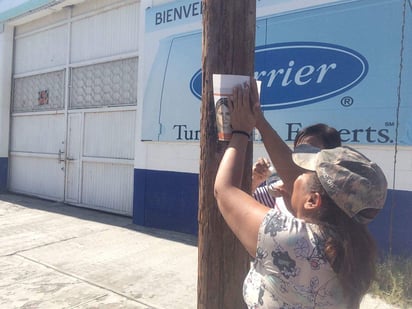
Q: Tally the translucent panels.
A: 2